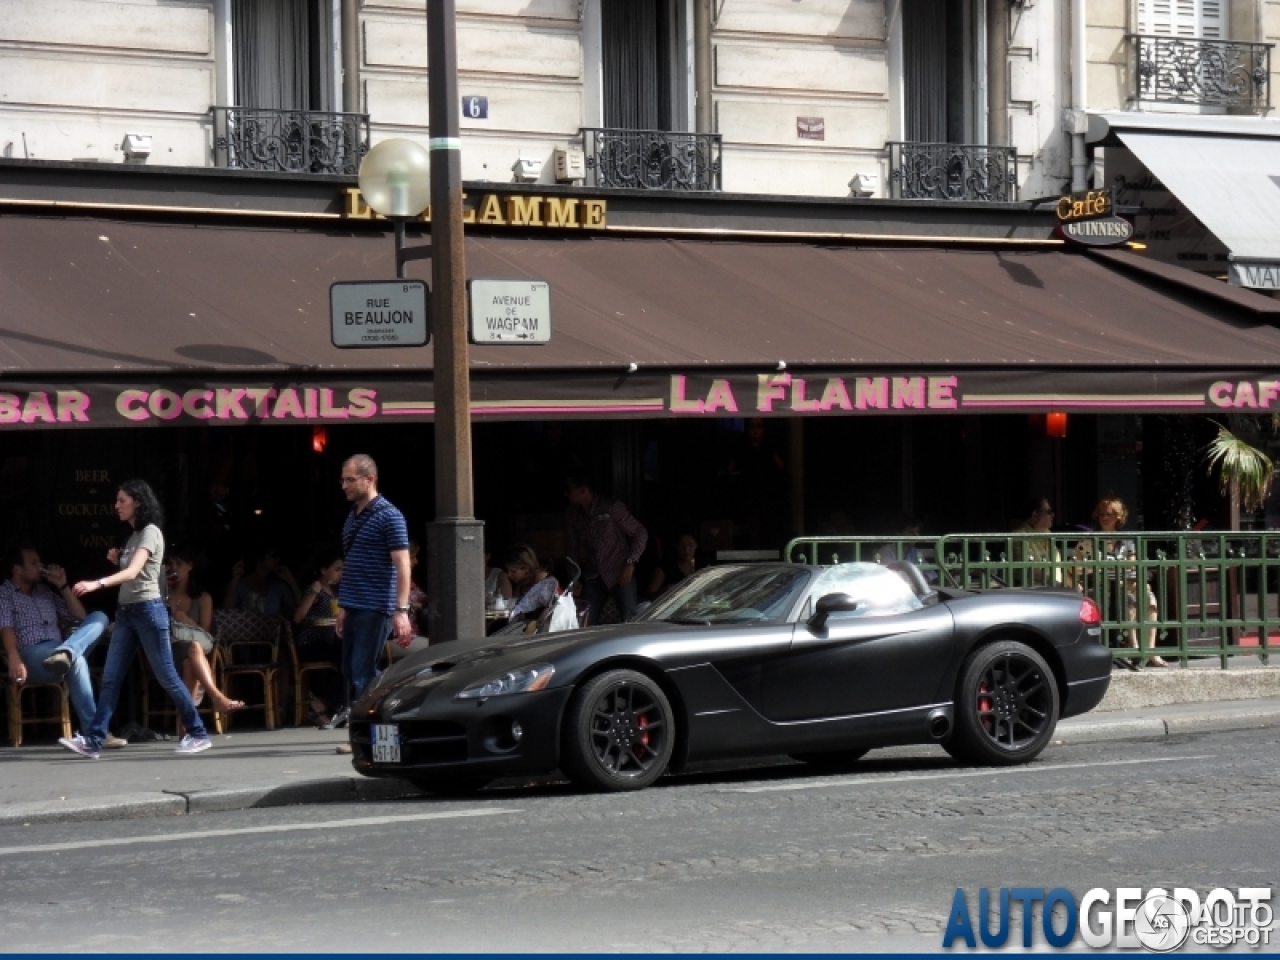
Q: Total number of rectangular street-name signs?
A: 2